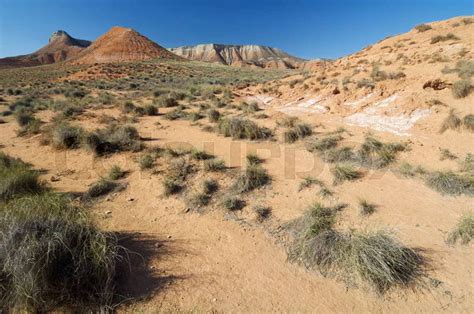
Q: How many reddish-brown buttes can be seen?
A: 2